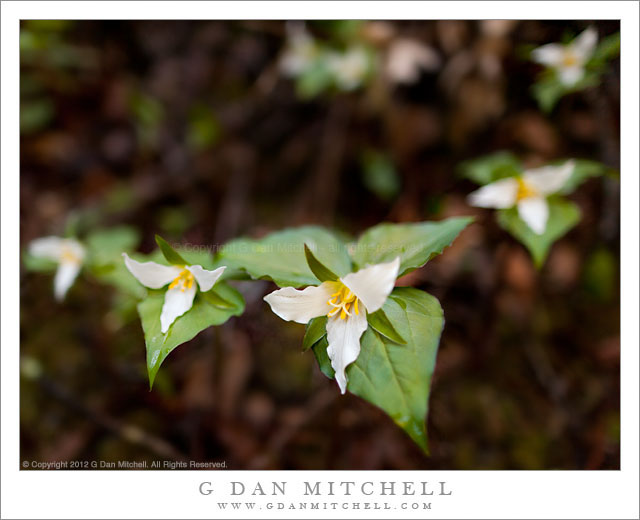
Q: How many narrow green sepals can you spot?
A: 5